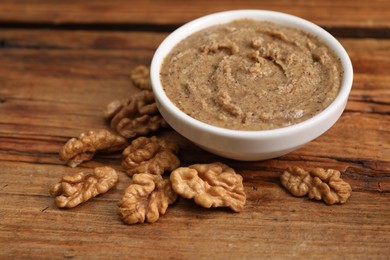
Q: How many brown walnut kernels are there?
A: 8